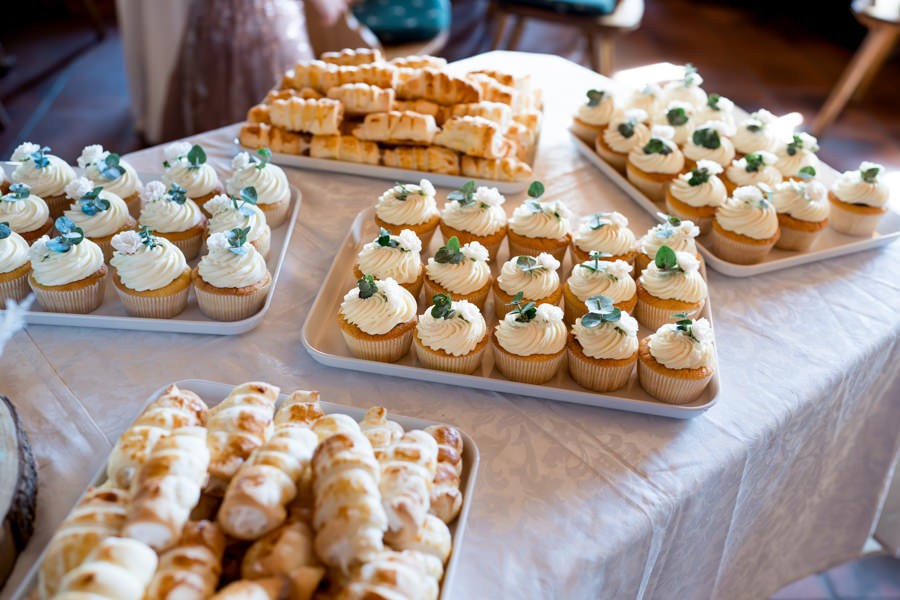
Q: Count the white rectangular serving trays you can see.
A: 5